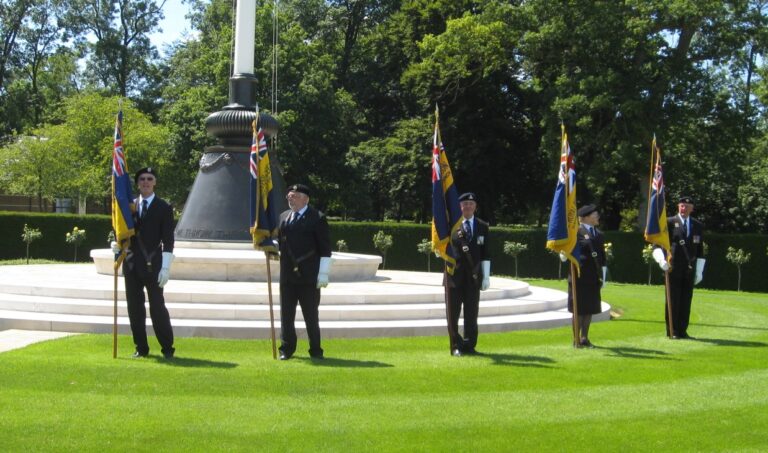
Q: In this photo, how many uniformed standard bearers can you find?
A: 5